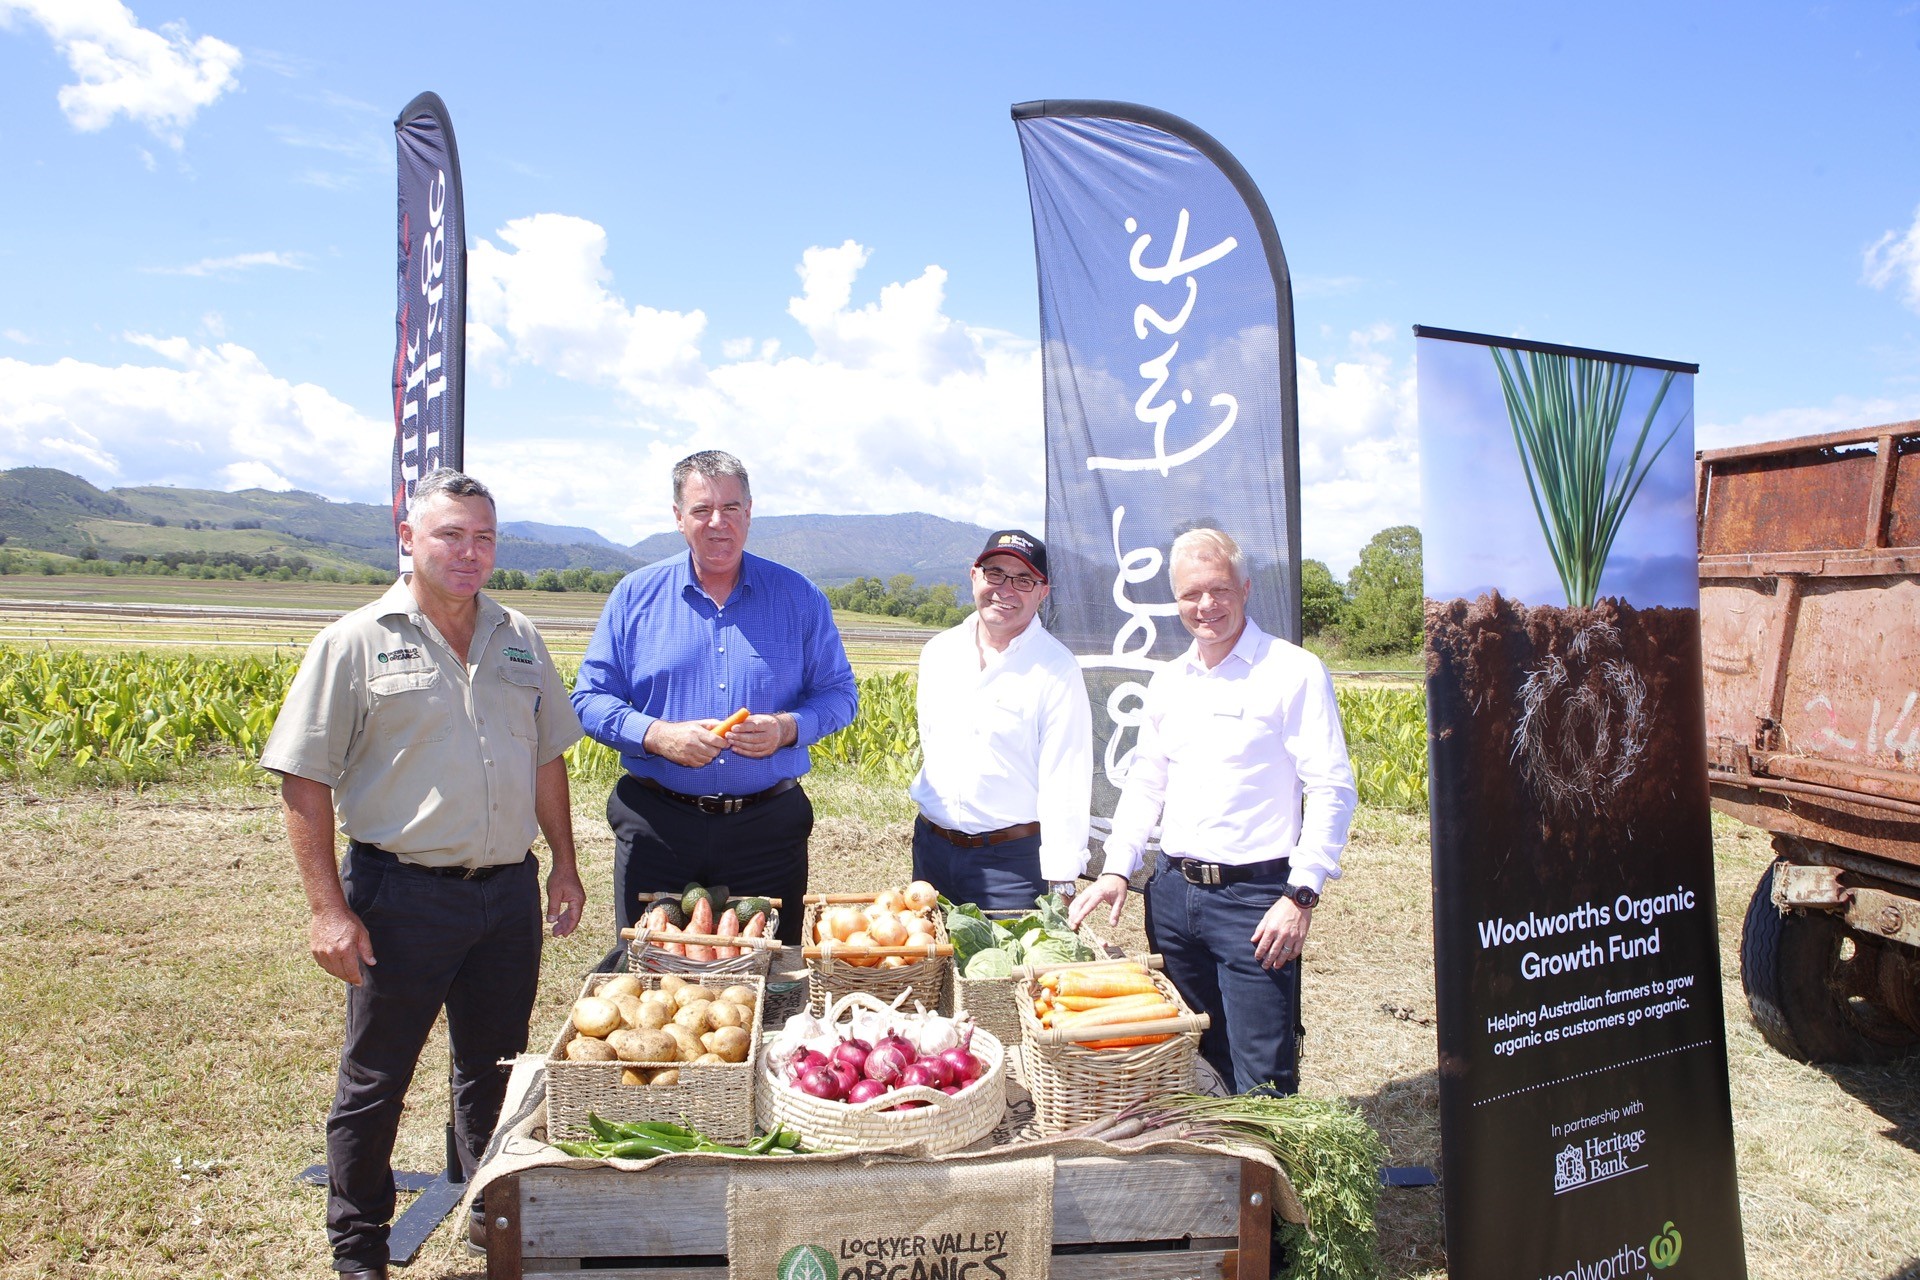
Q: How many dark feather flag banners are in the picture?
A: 2